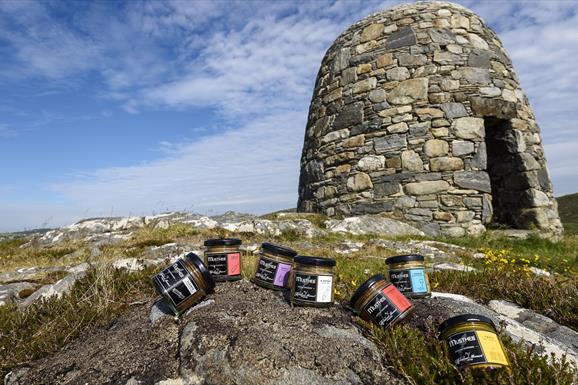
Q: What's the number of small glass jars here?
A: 7